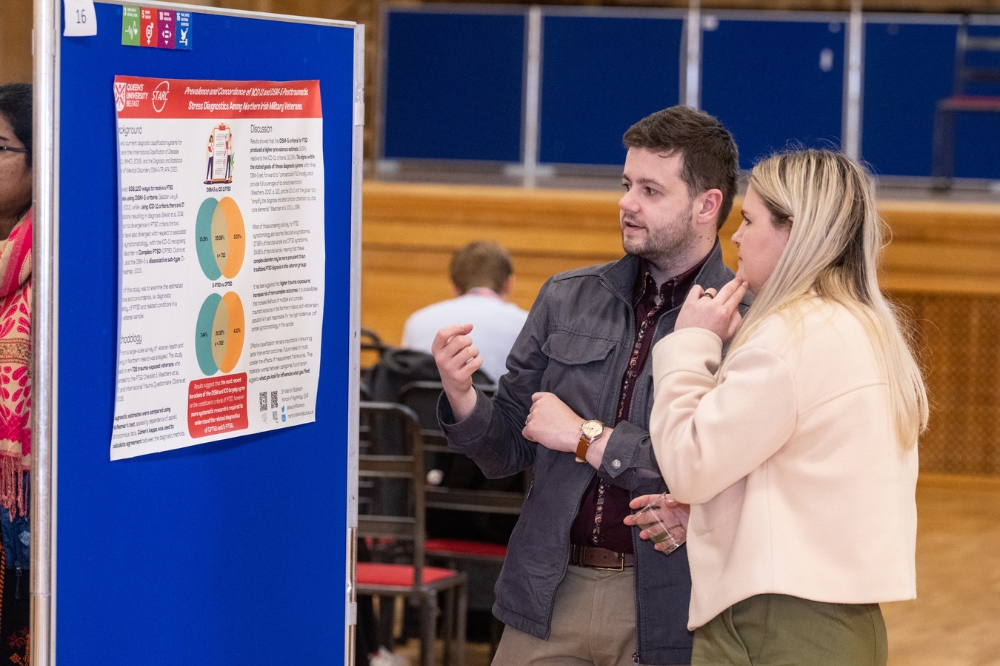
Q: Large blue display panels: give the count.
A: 5